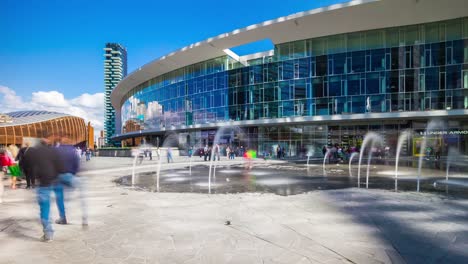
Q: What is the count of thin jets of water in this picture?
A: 13